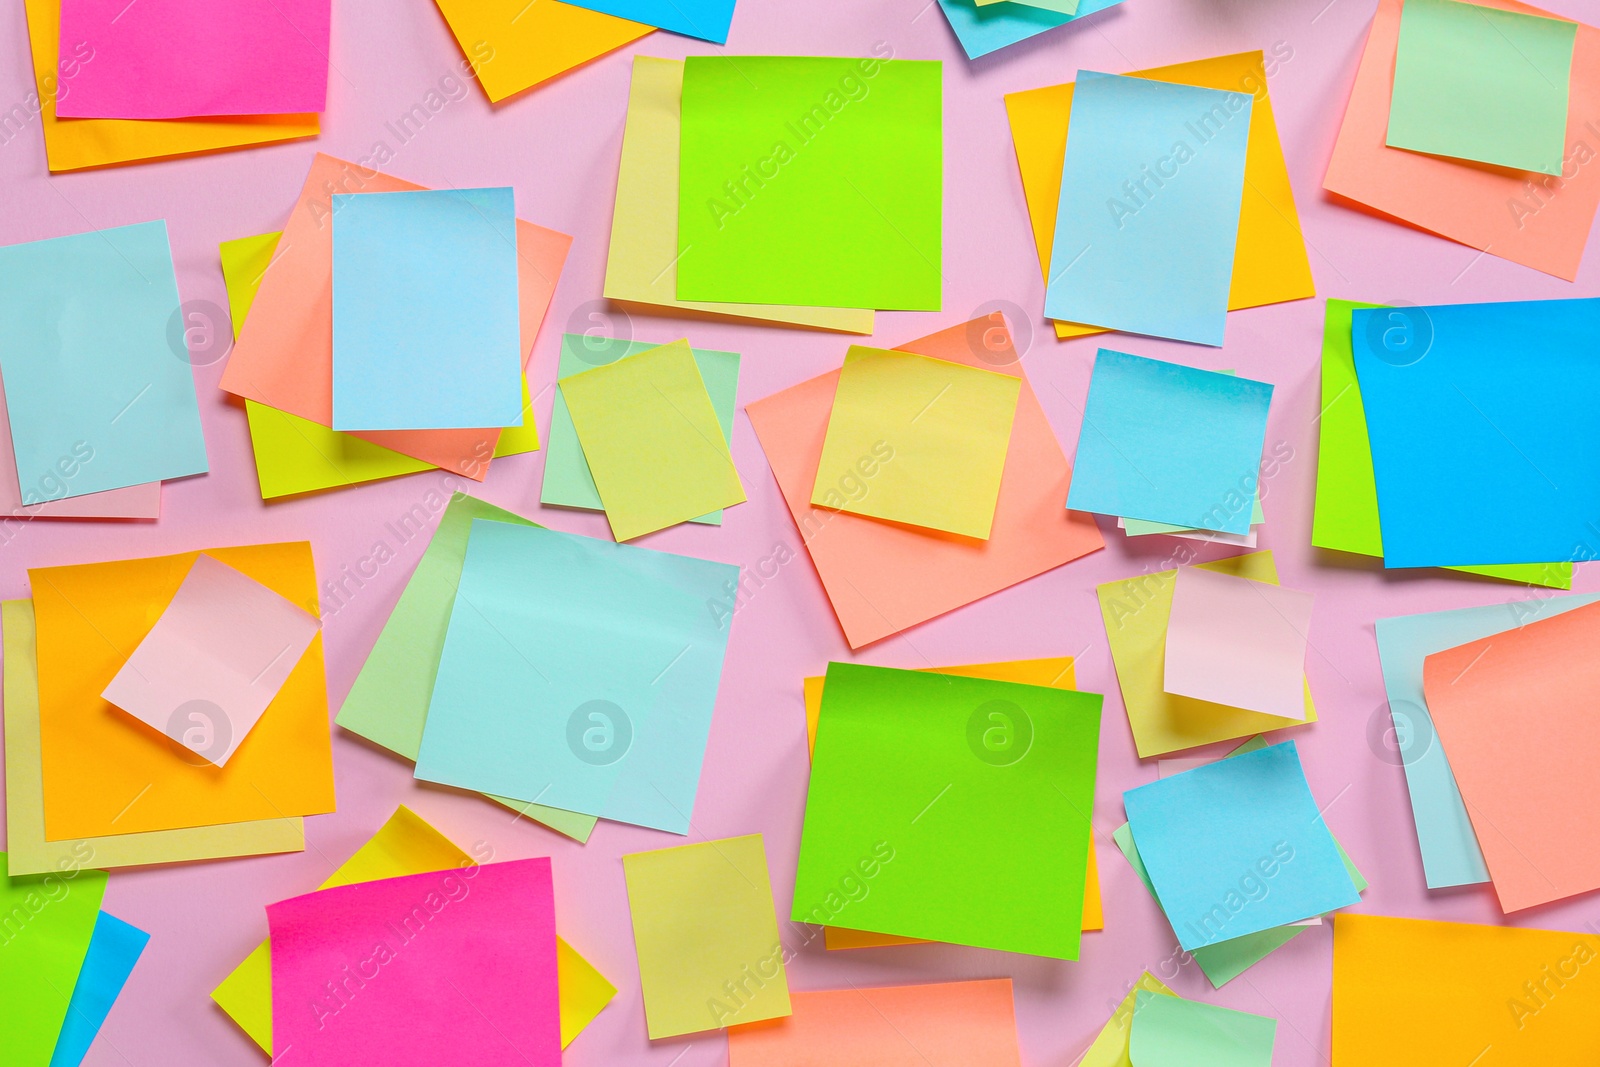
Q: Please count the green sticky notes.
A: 11